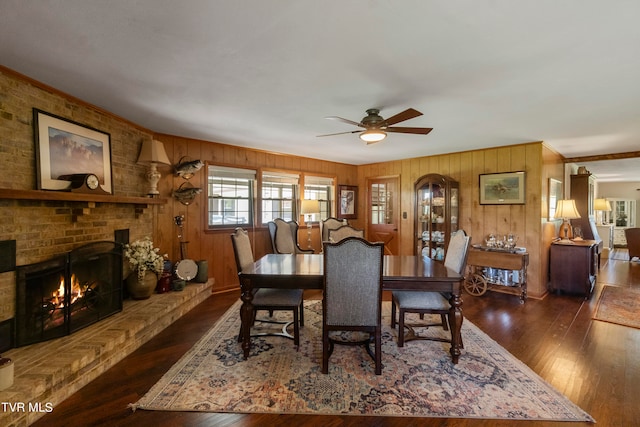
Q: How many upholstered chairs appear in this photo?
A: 6